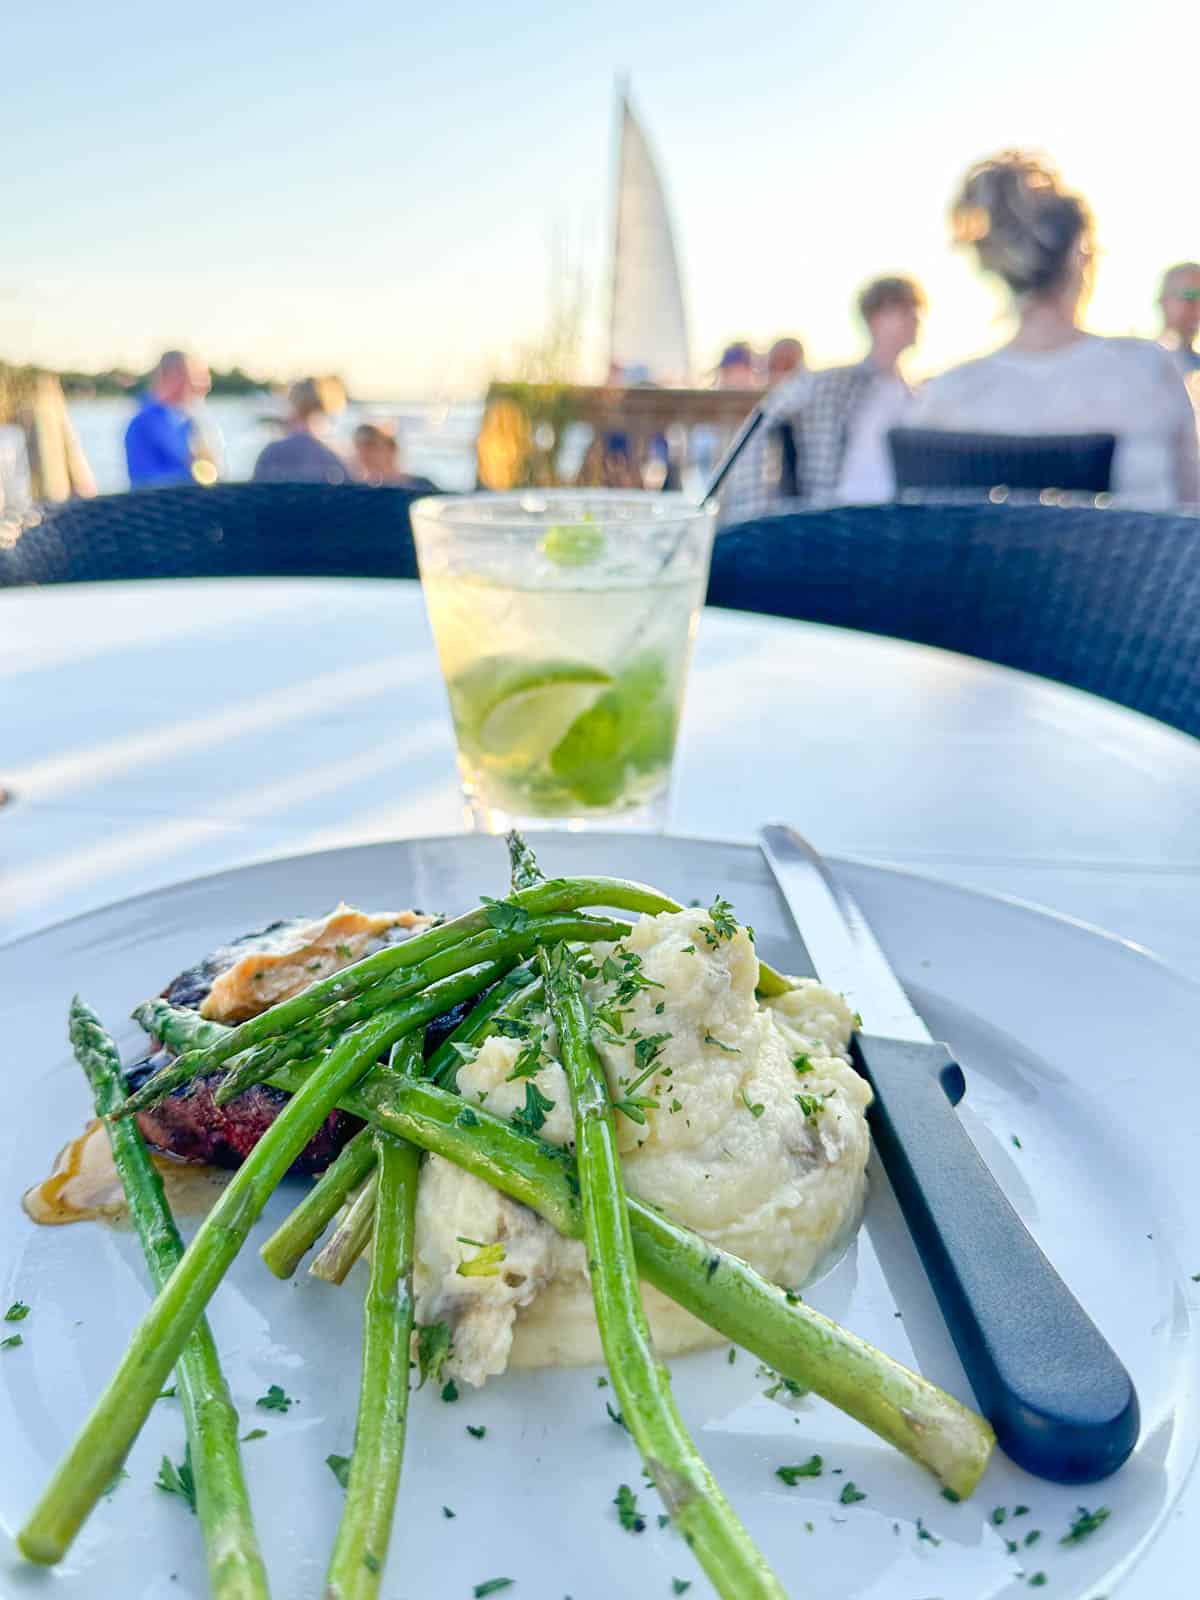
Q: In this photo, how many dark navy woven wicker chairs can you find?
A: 3